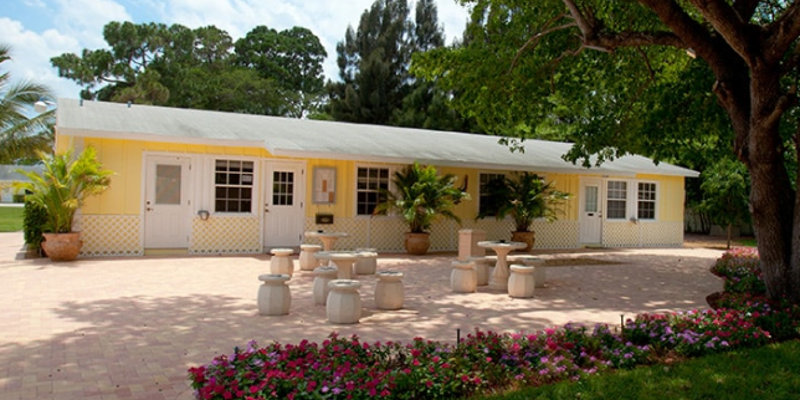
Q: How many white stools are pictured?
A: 11